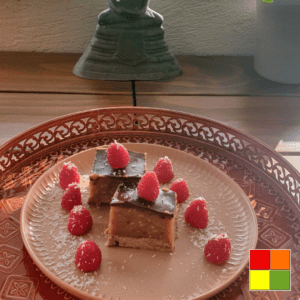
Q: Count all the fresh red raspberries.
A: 10